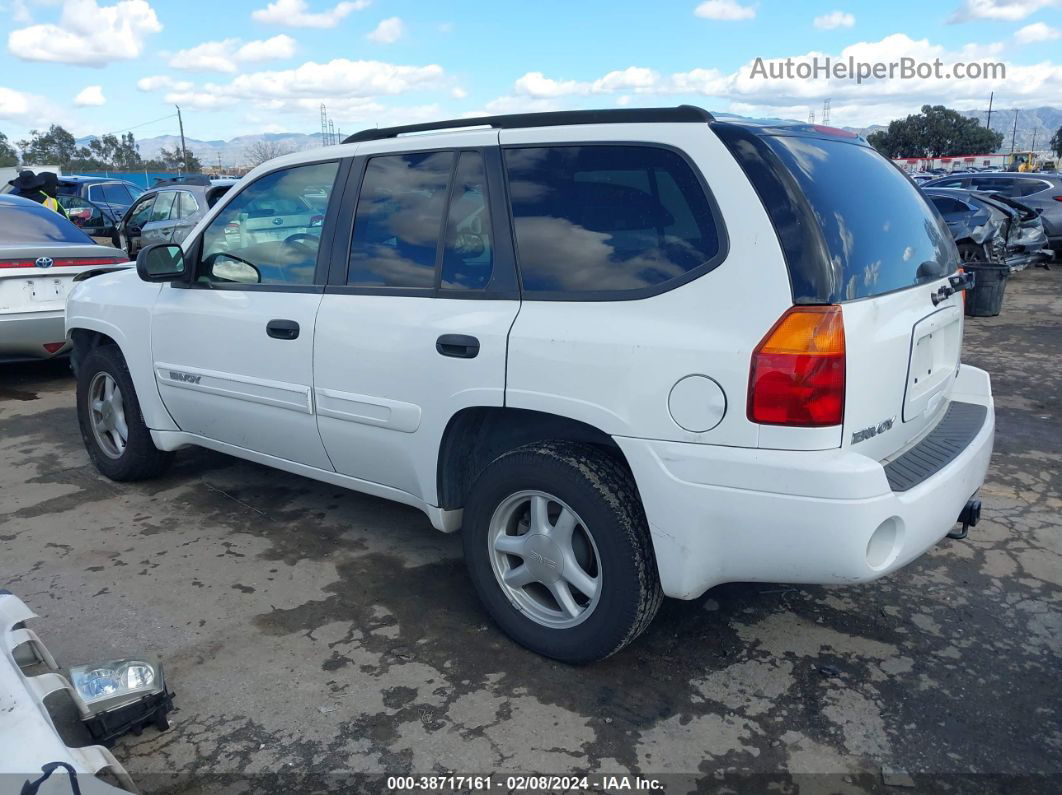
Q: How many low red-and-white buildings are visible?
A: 1